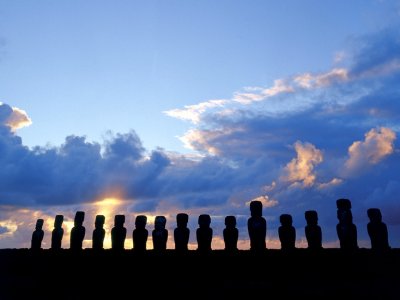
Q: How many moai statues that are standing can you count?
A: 15